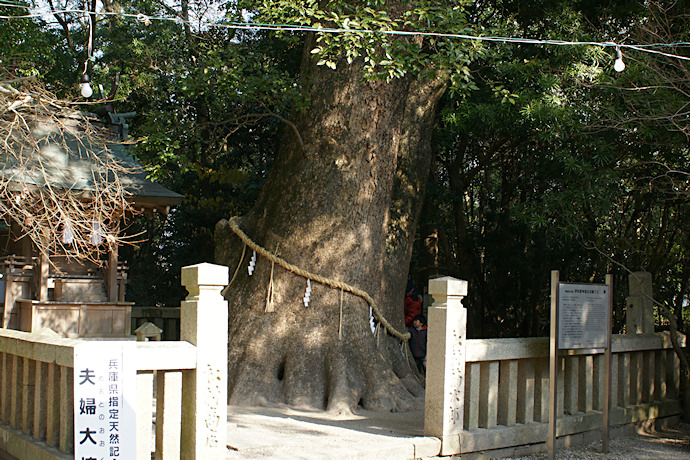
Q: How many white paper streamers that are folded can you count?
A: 3